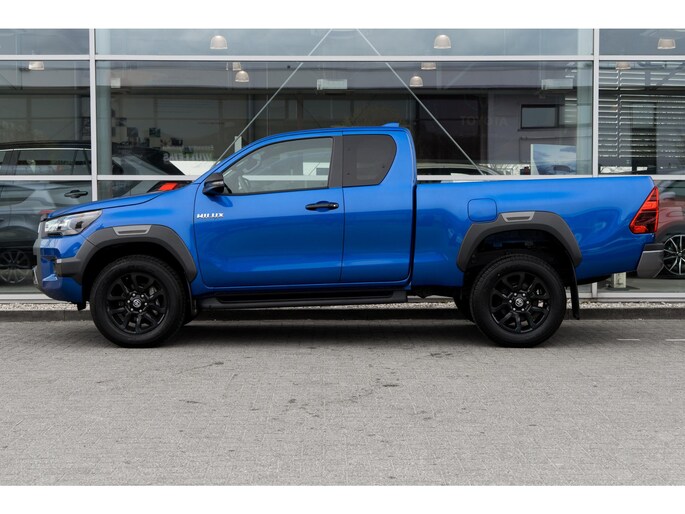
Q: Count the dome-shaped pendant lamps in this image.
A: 9